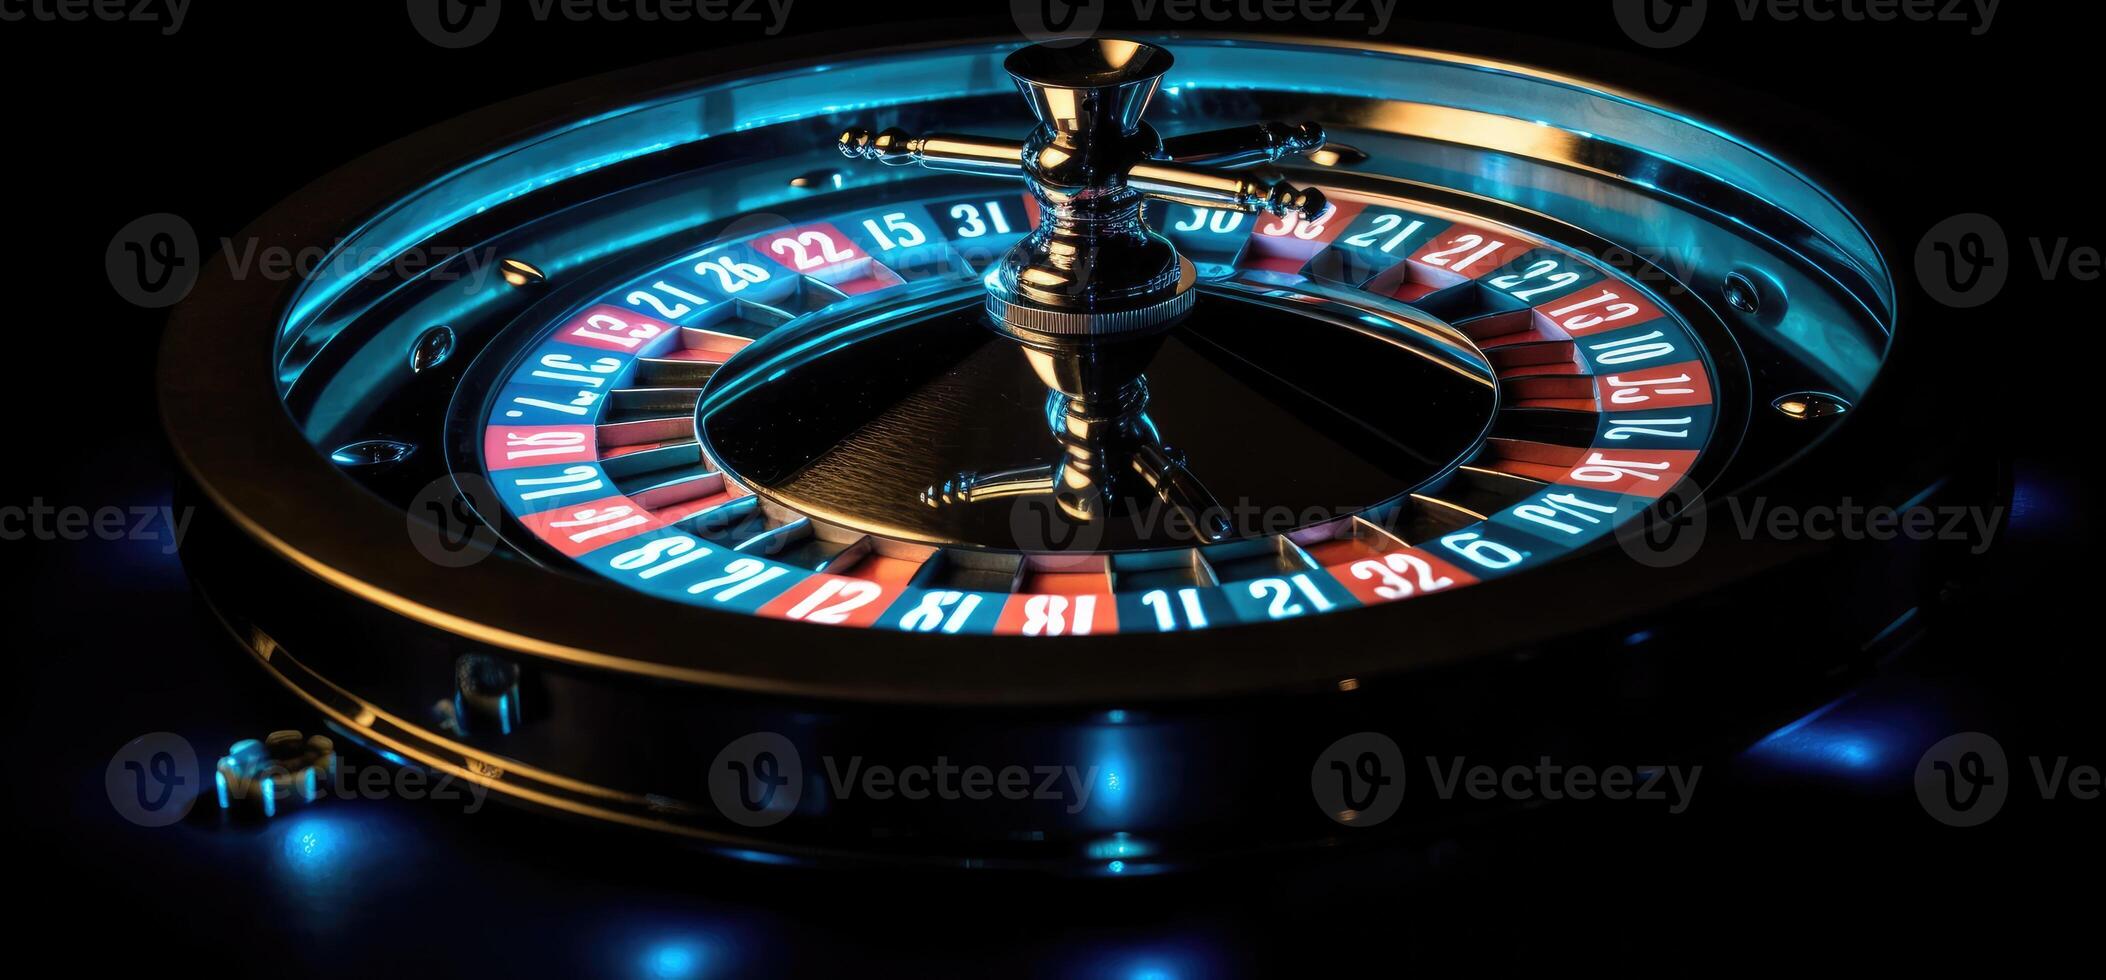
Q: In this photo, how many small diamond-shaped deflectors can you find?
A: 7